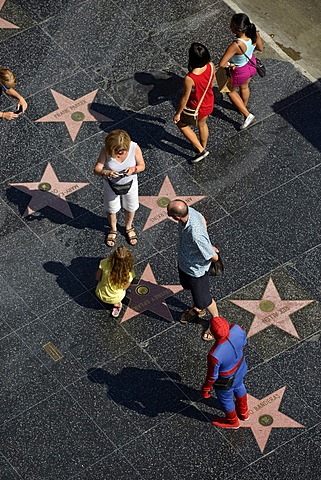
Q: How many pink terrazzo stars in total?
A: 7